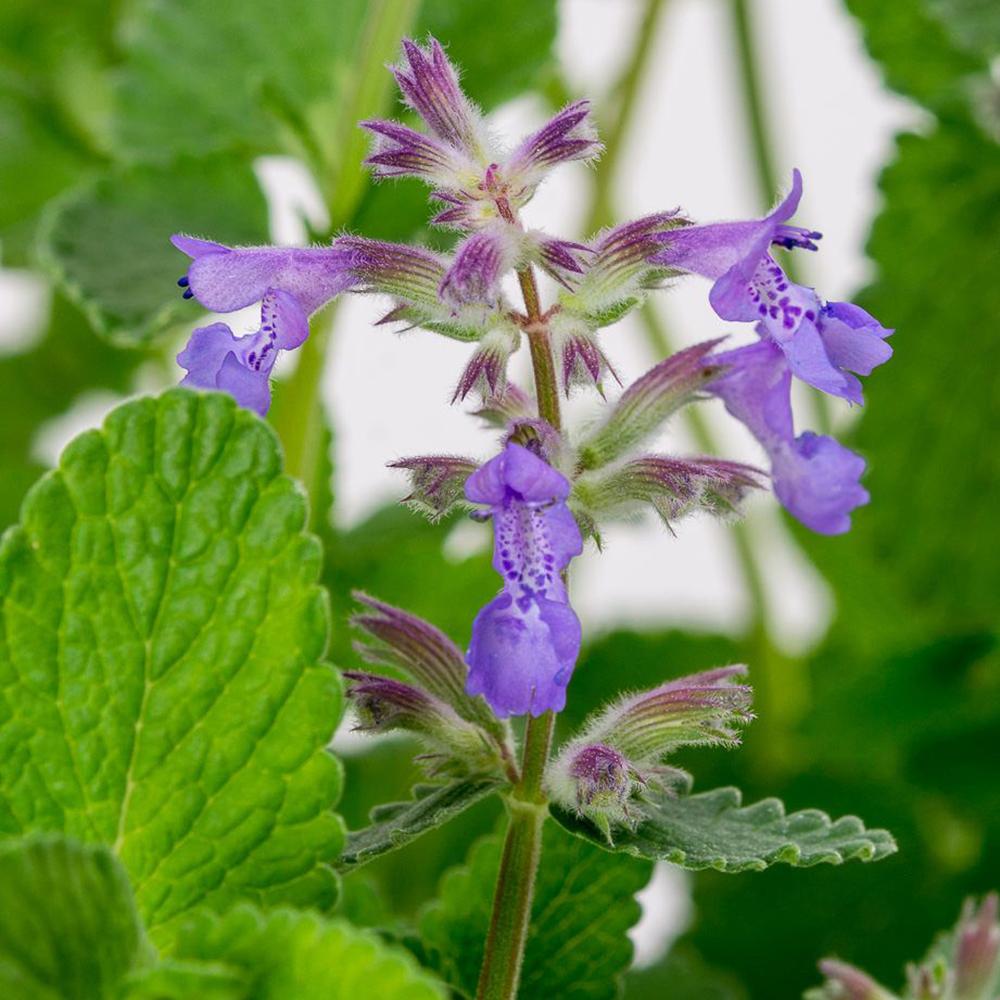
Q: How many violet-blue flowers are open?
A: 4